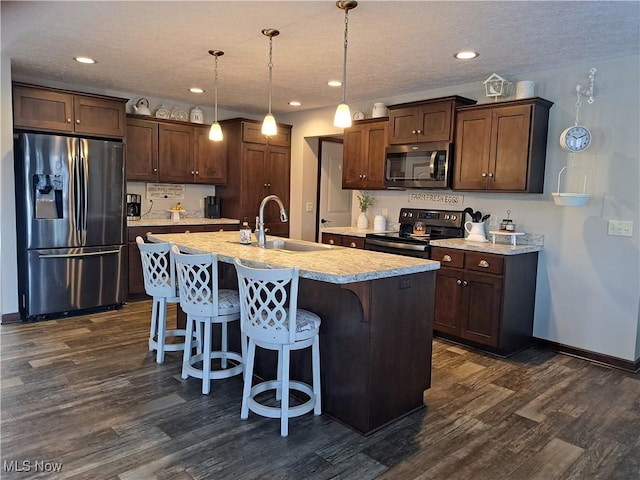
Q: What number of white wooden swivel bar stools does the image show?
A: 3